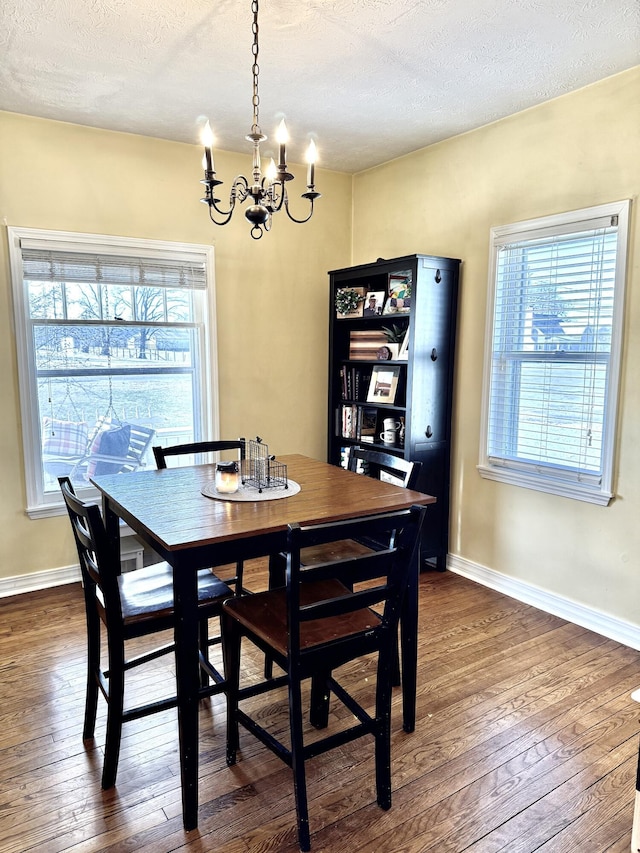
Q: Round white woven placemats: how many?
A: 1